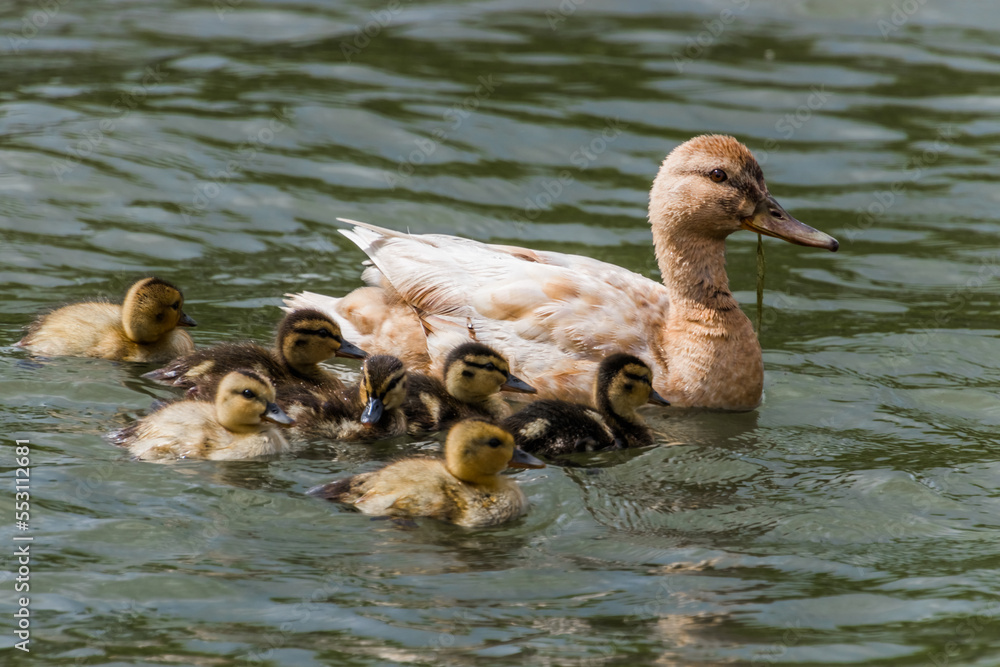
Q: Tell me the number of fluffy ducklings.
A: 7